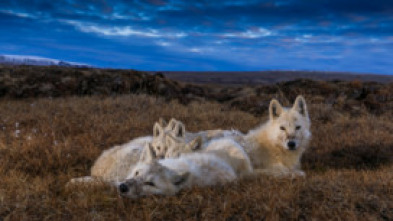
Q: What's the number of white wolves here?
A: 5